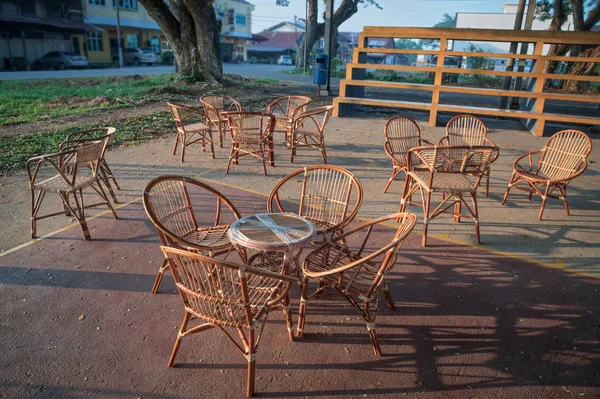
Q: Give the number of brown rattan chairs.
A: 15